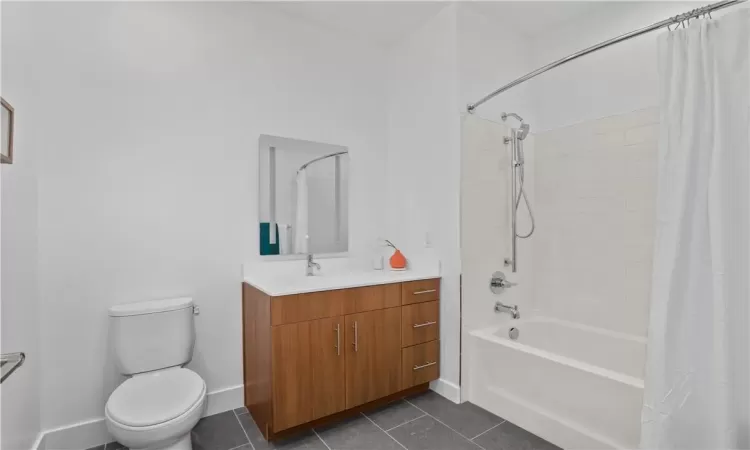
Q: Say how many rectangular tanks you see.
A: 1